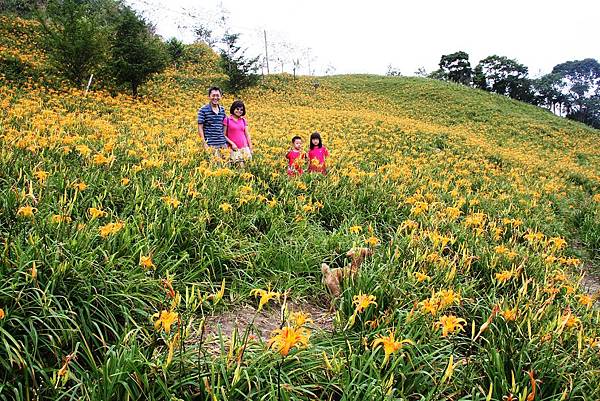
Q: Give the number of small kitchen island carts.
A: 0